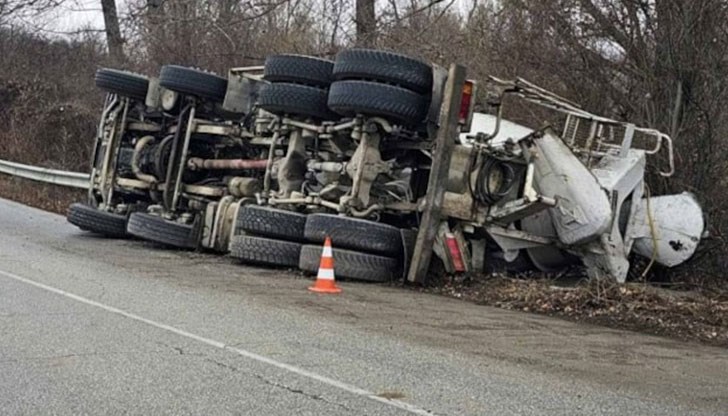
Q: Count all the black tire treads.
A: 12